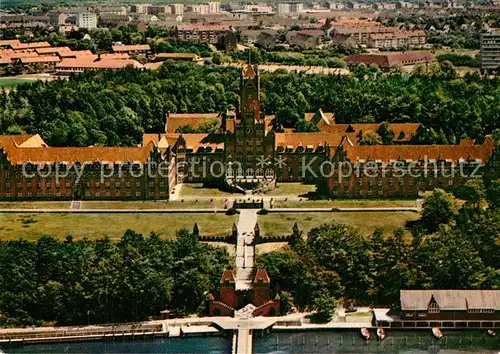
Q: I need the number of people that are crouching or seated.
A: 0